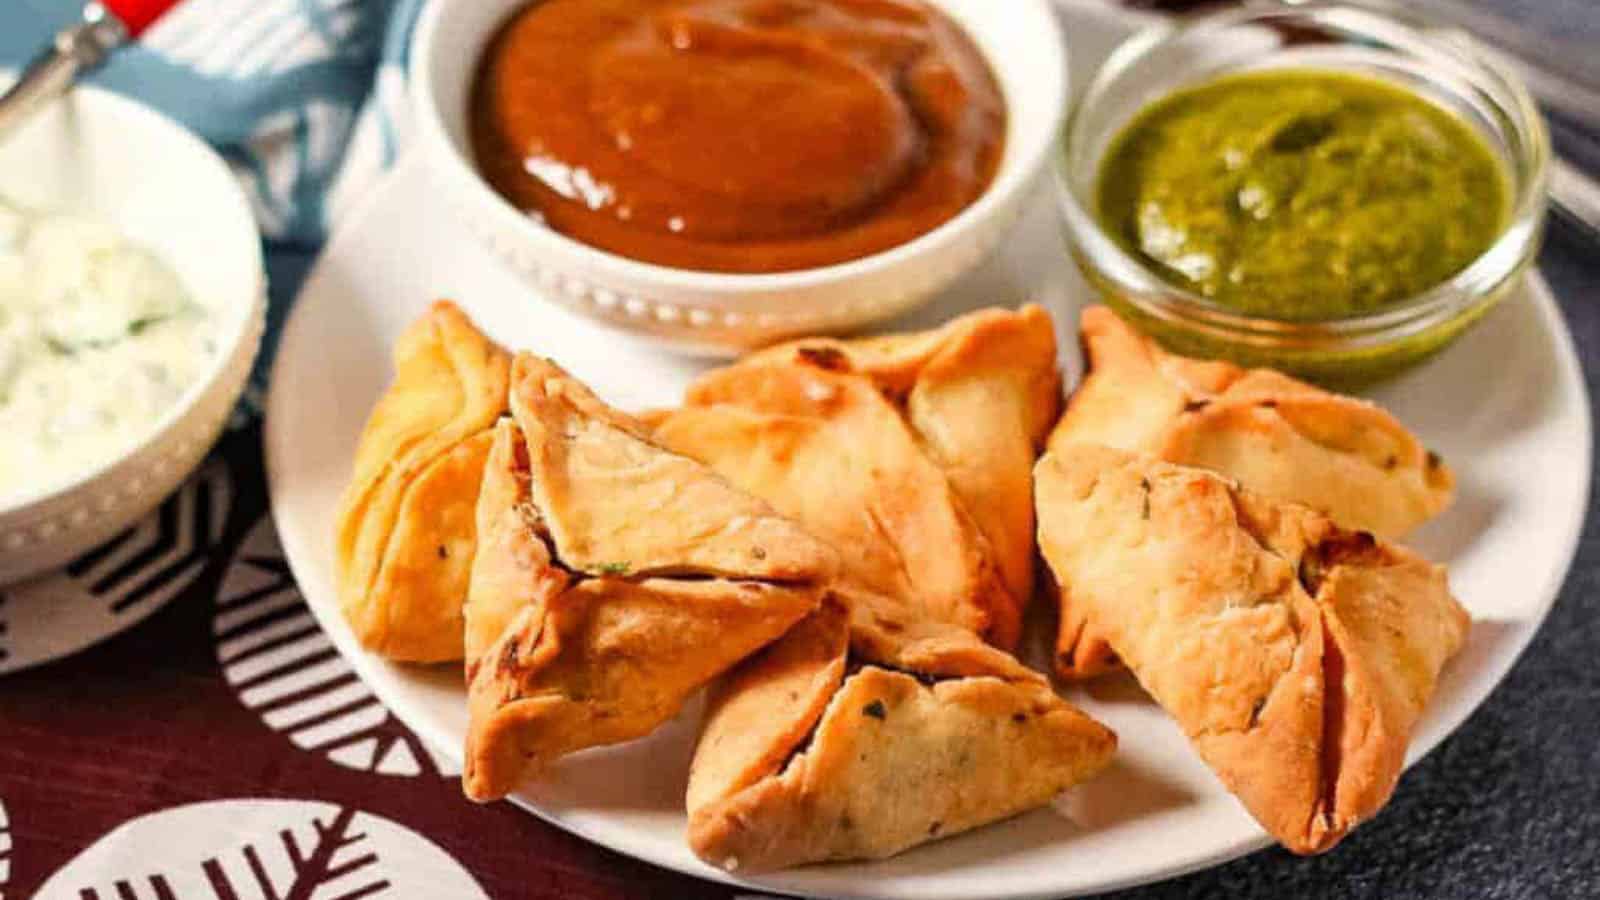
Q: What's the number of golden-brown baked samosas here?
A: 6